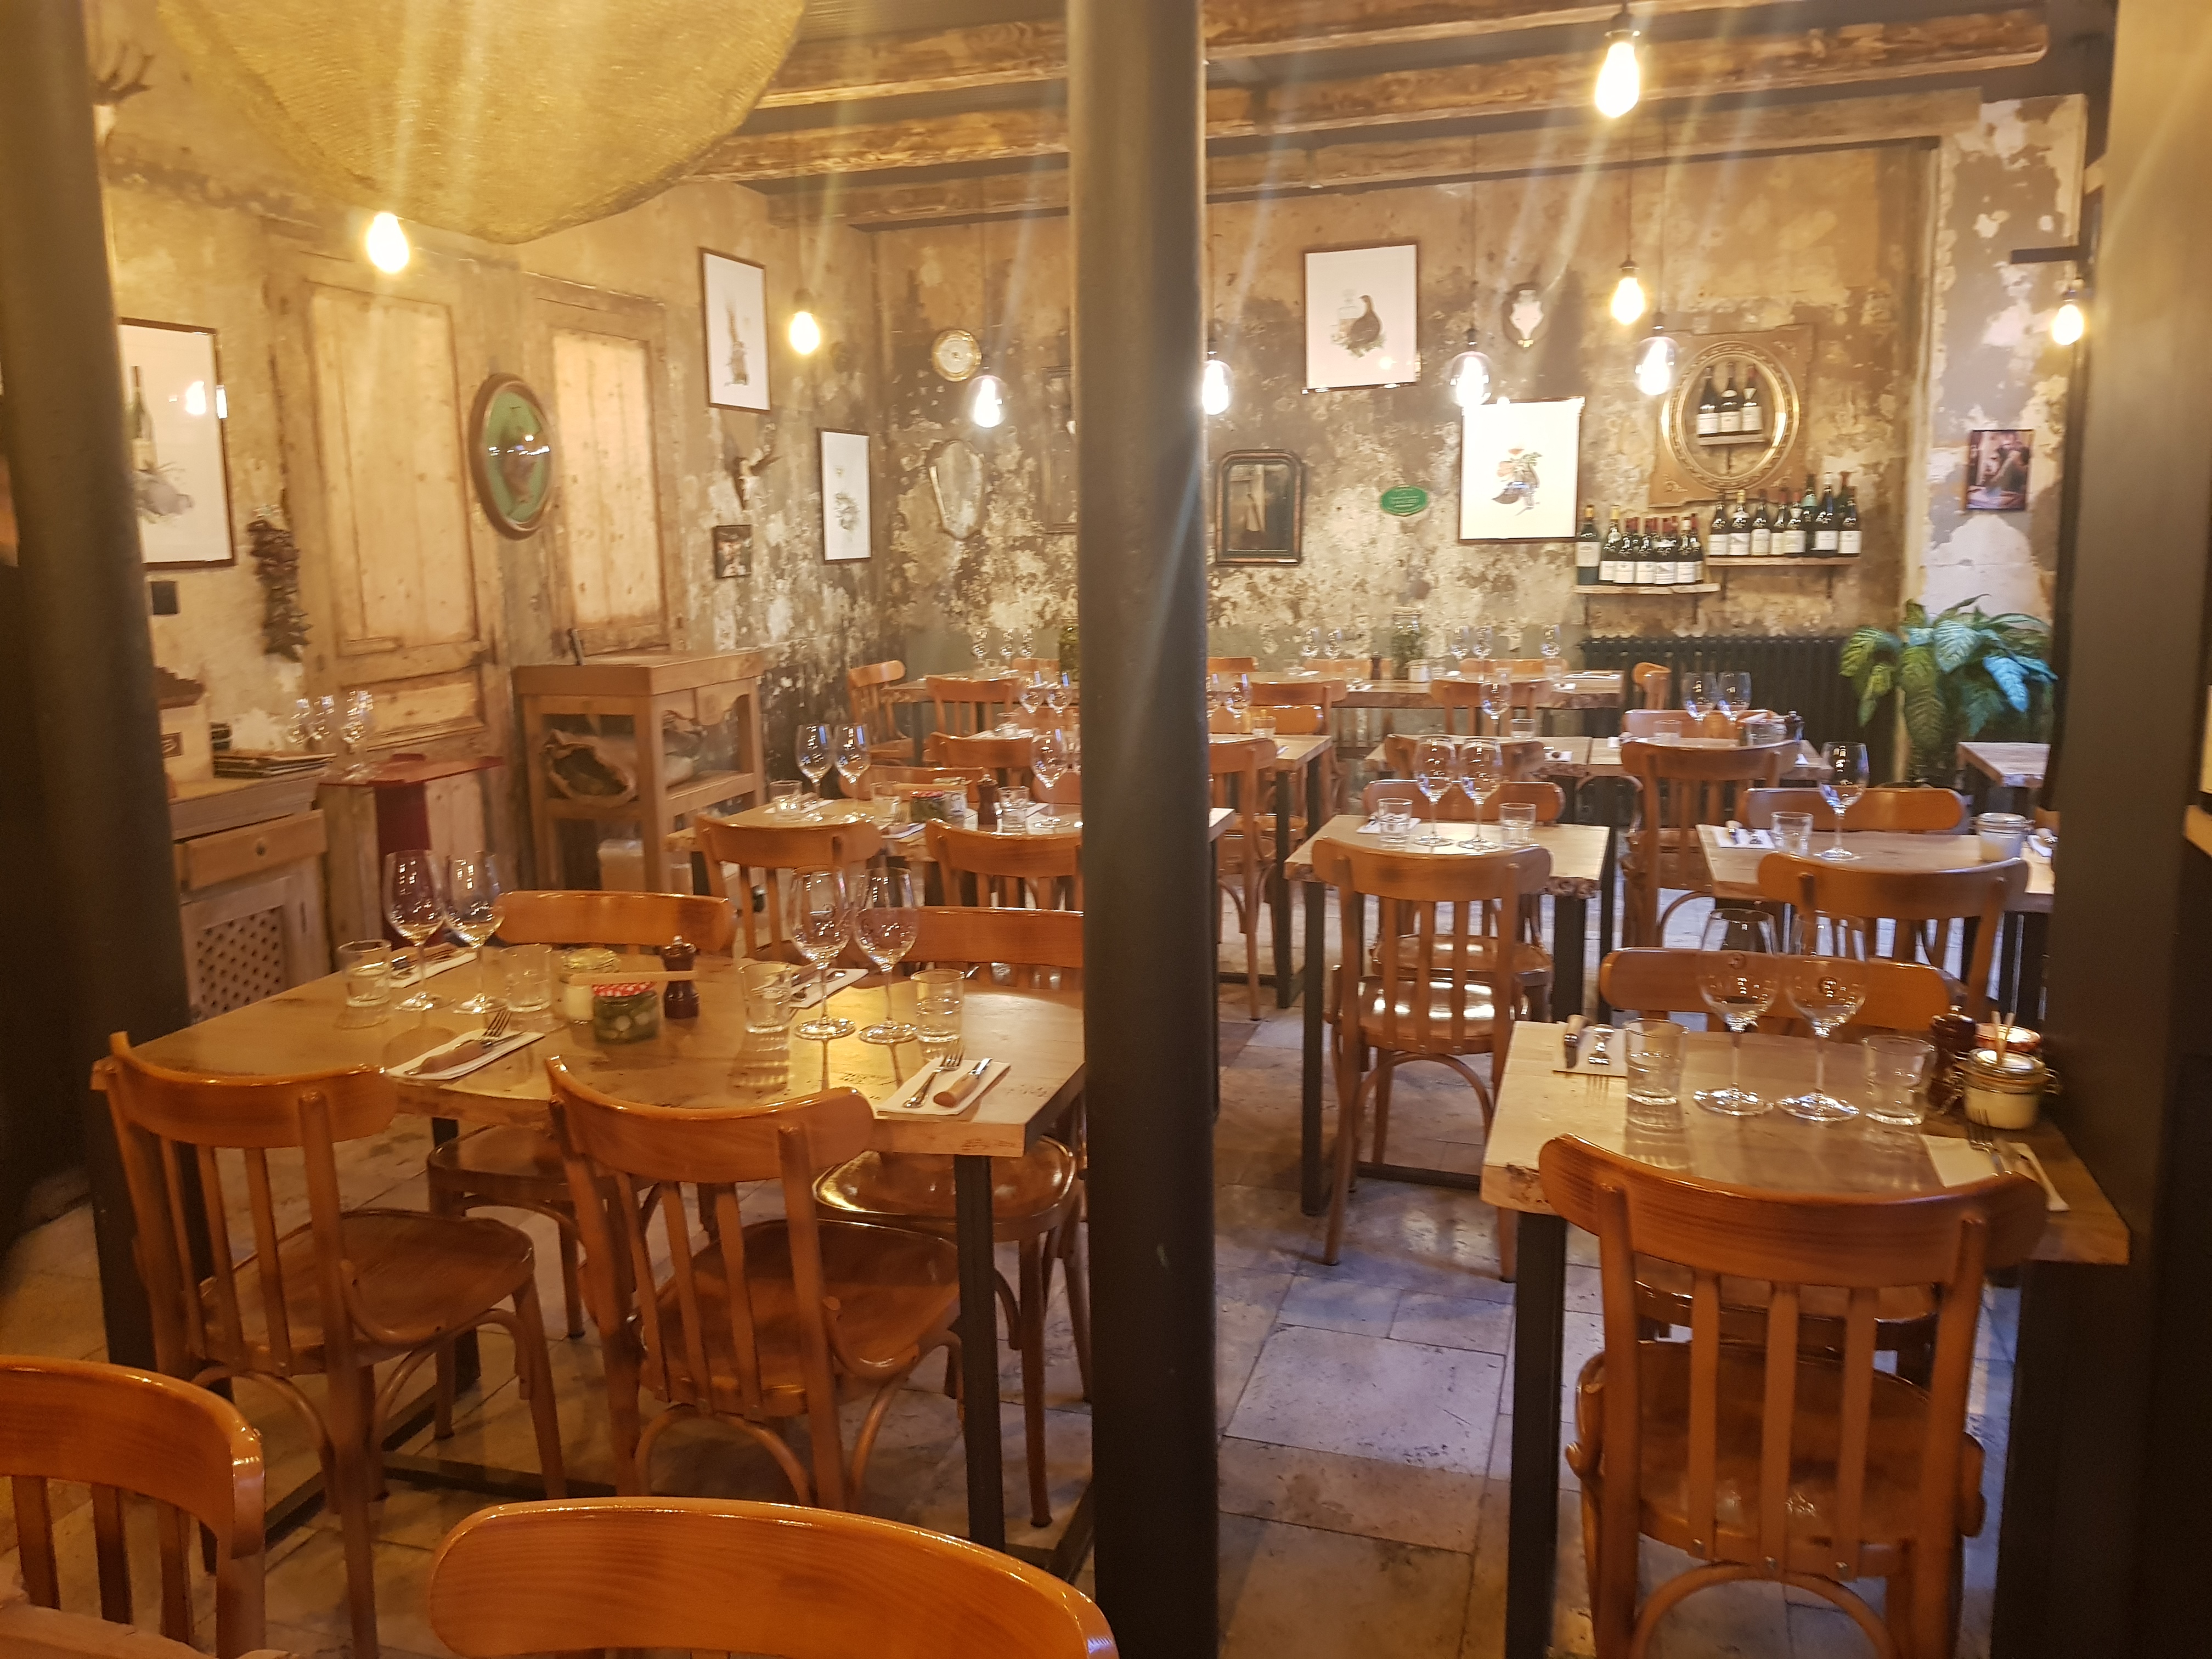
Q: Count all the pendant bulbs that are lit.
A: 9